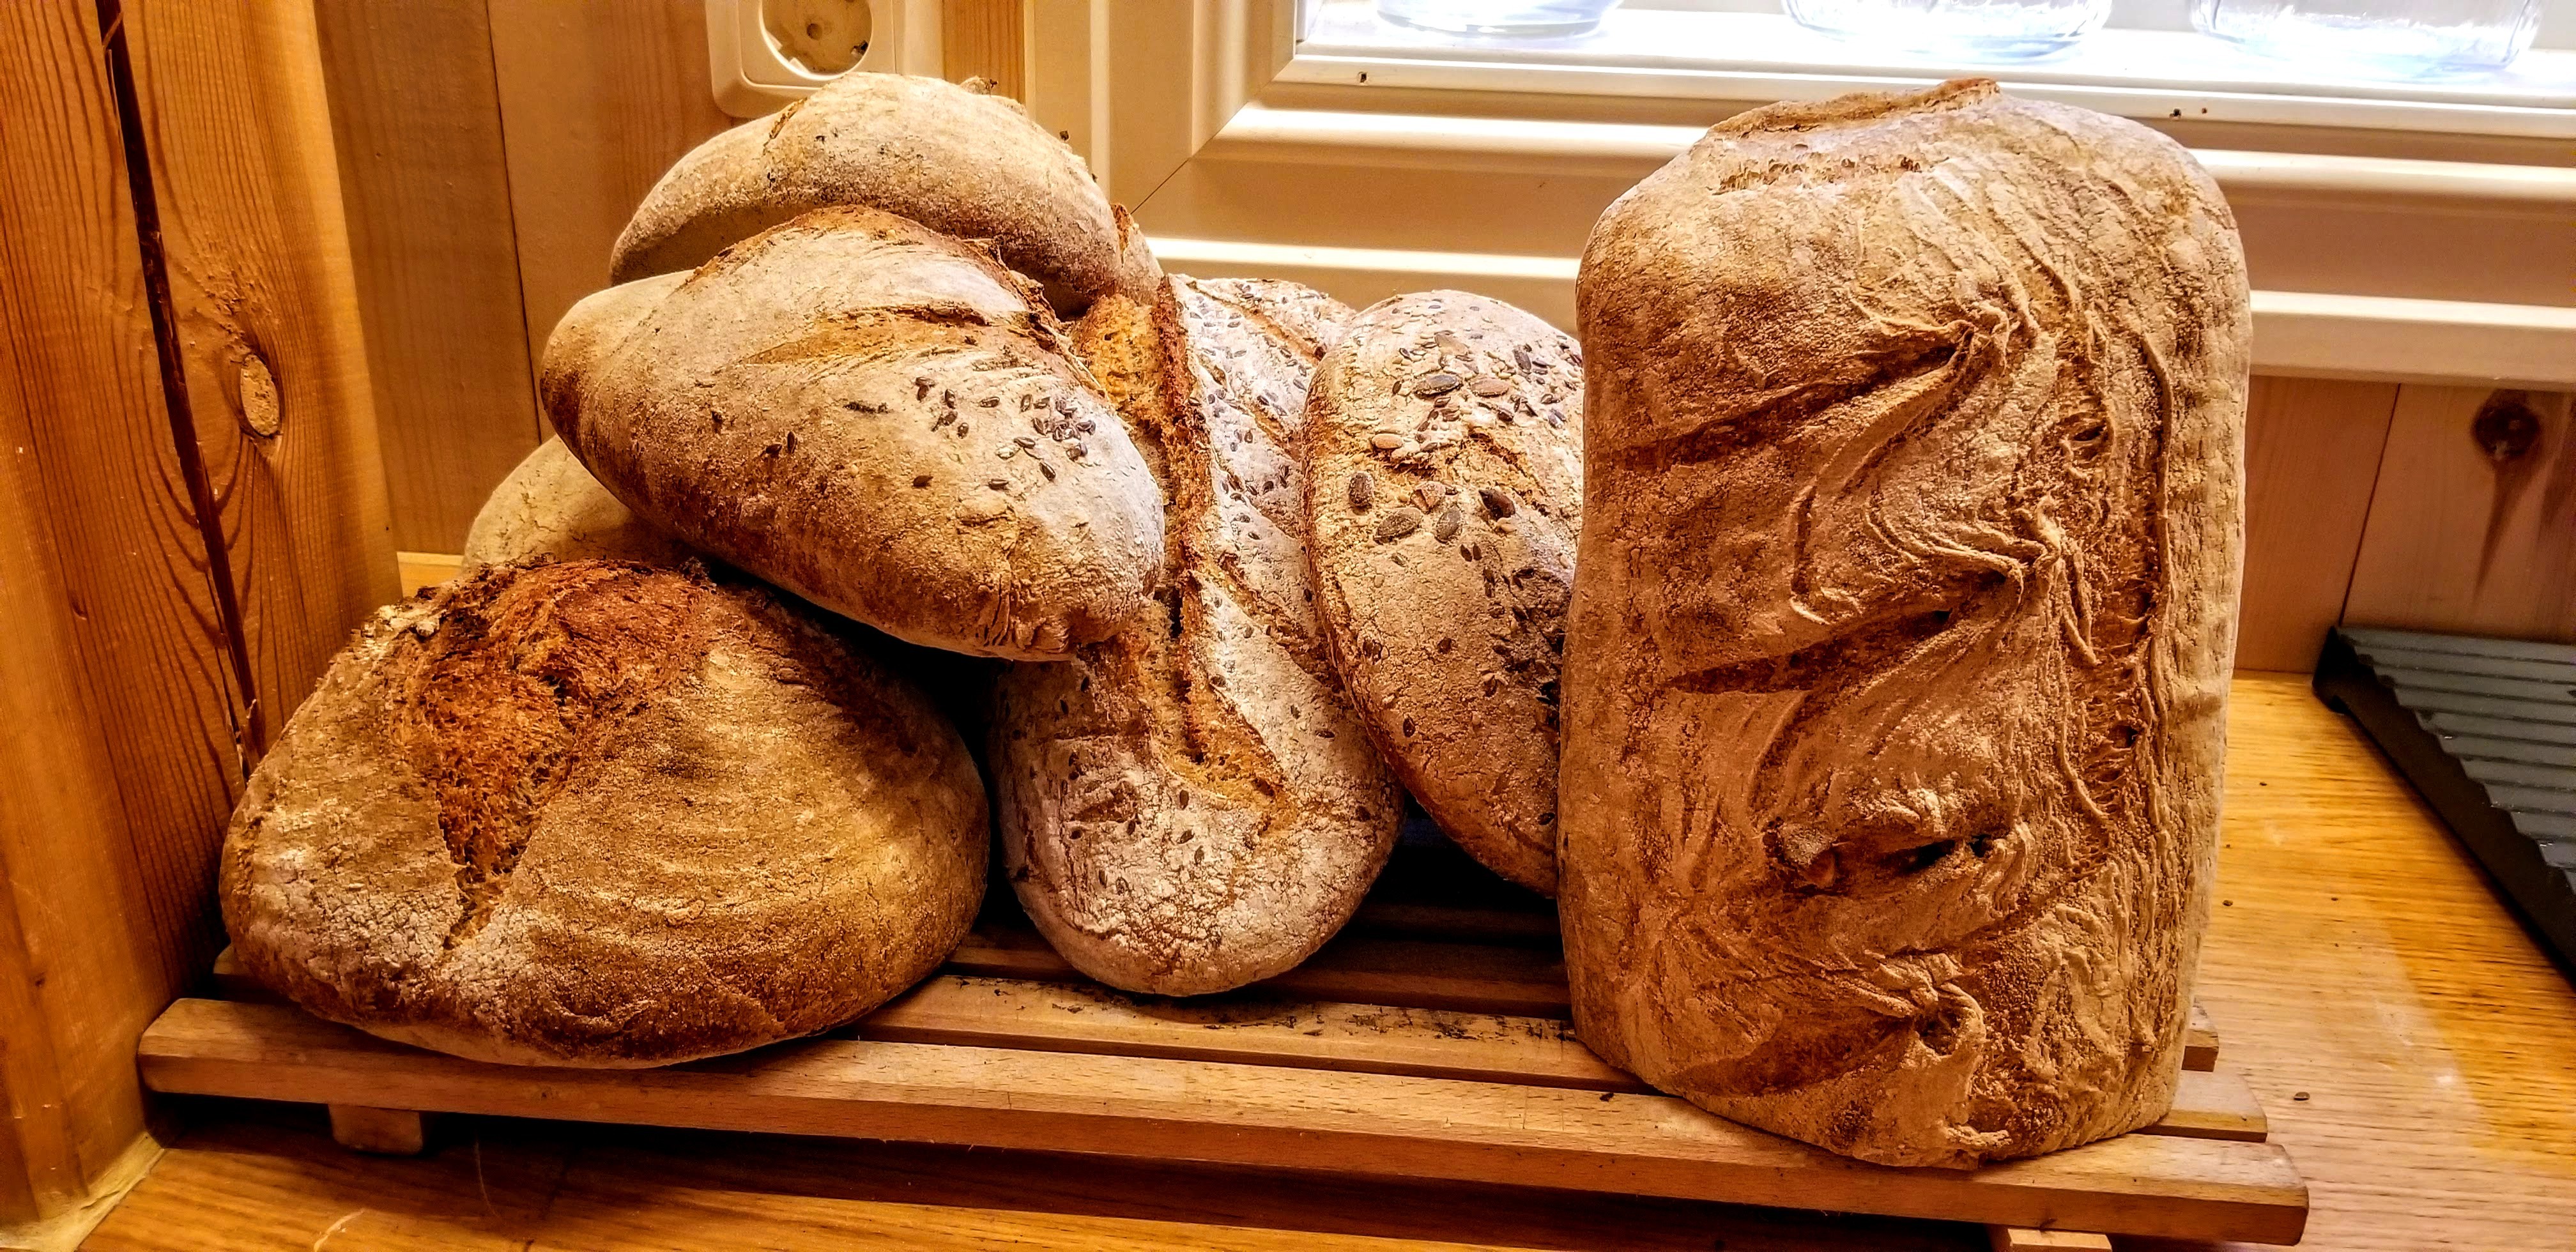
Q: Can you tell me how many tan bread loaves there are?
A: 7